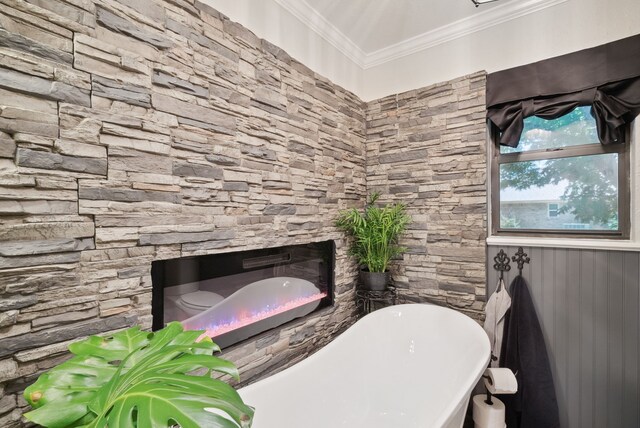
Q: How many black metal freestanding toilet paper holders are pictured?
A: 1